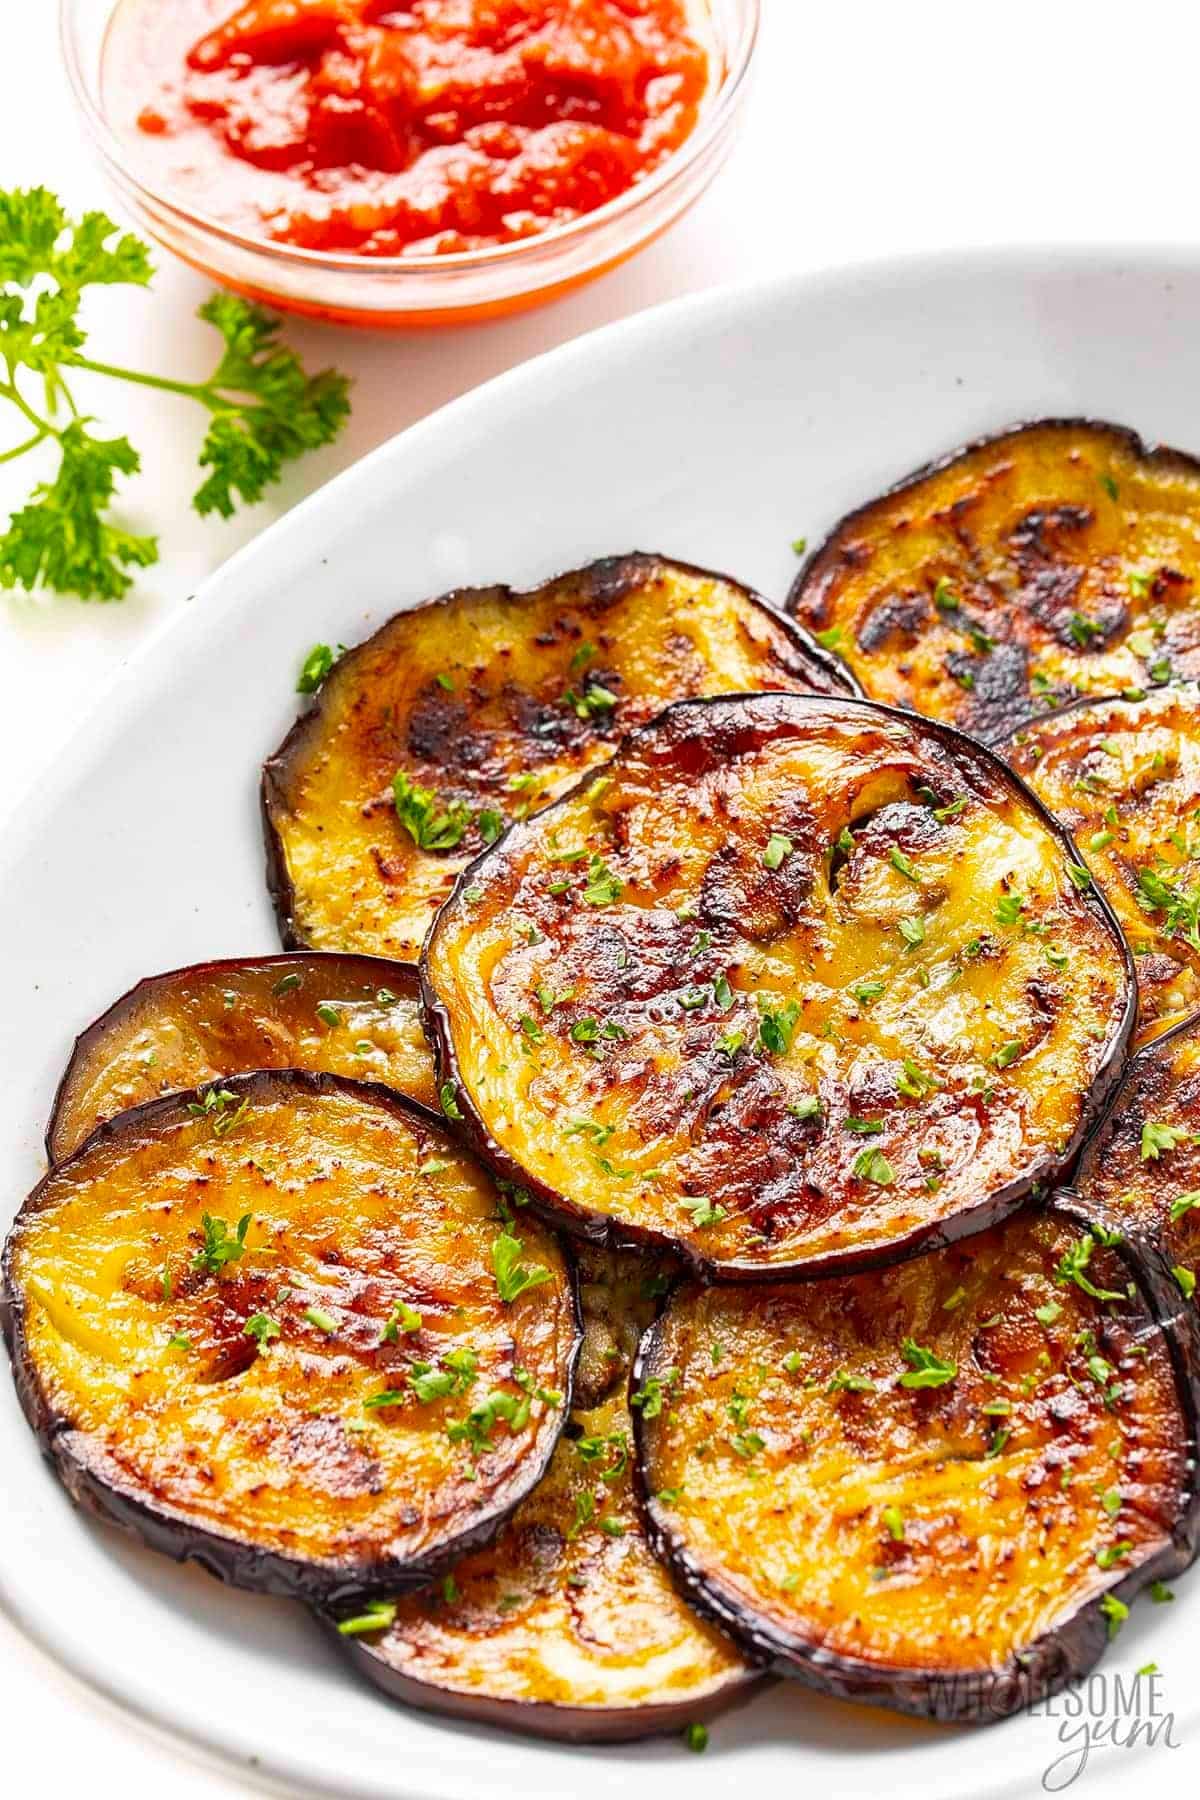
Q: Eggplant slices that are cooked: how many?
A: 9